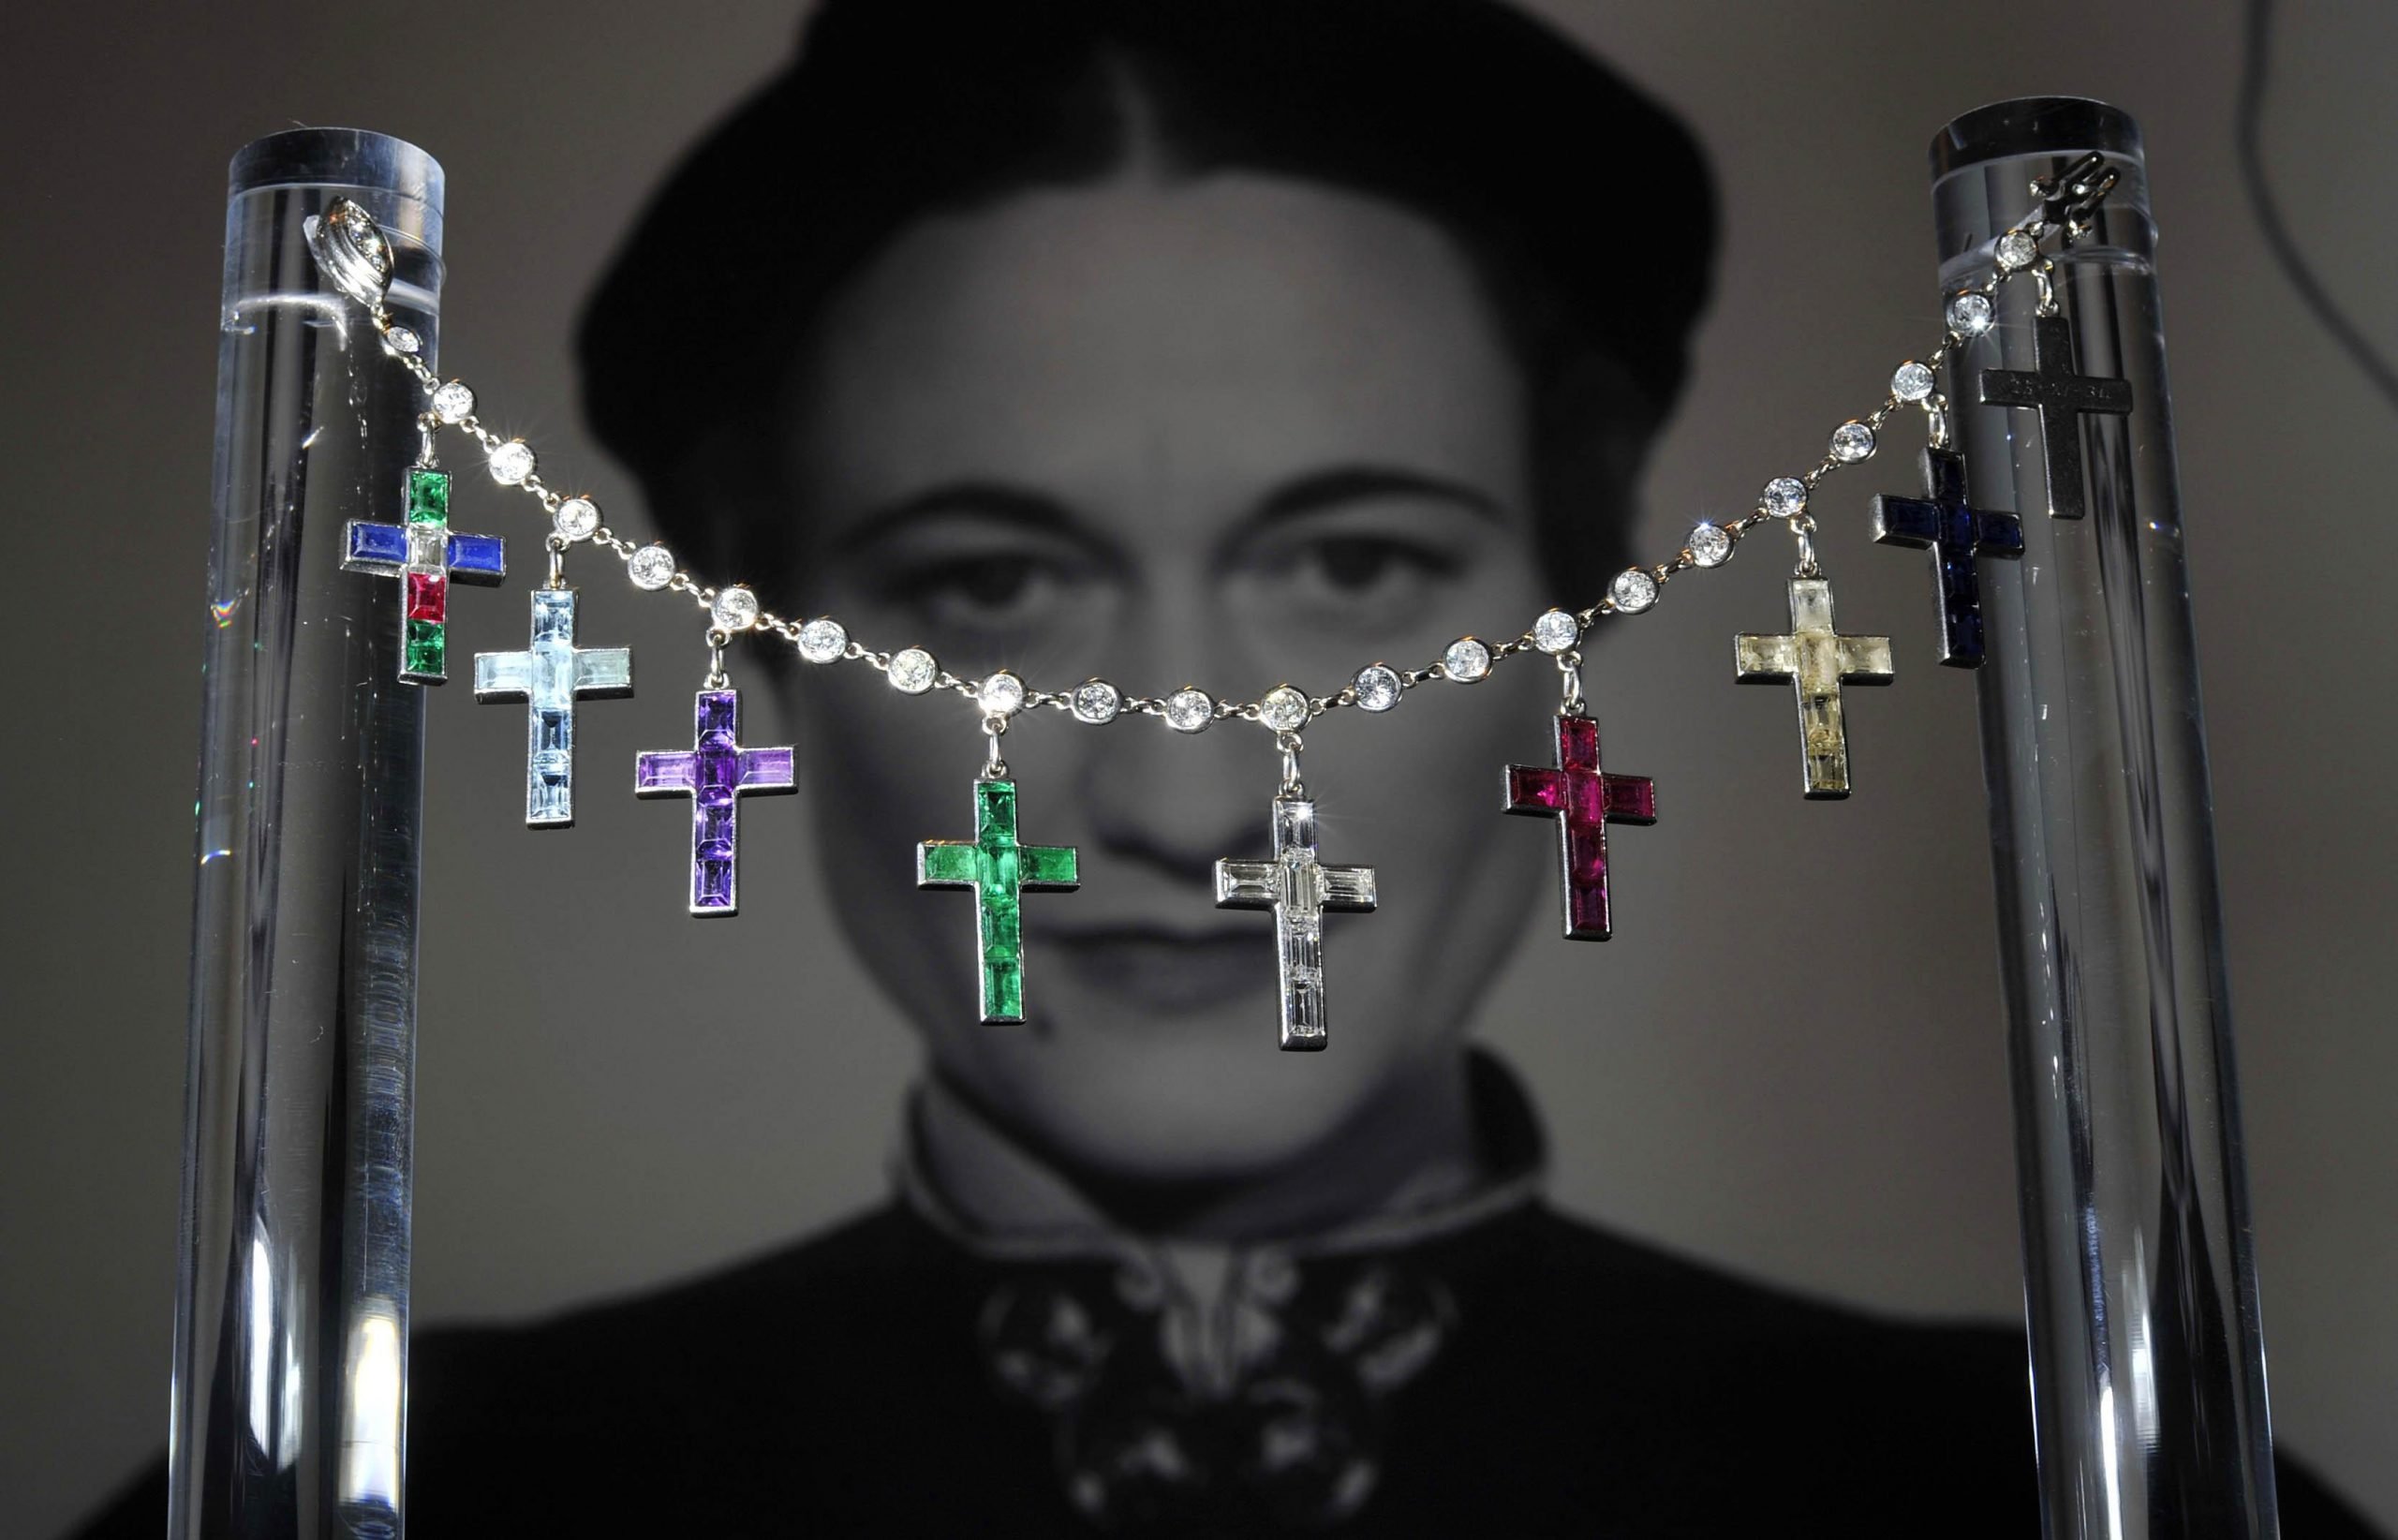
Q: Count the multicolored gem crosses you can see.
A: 1